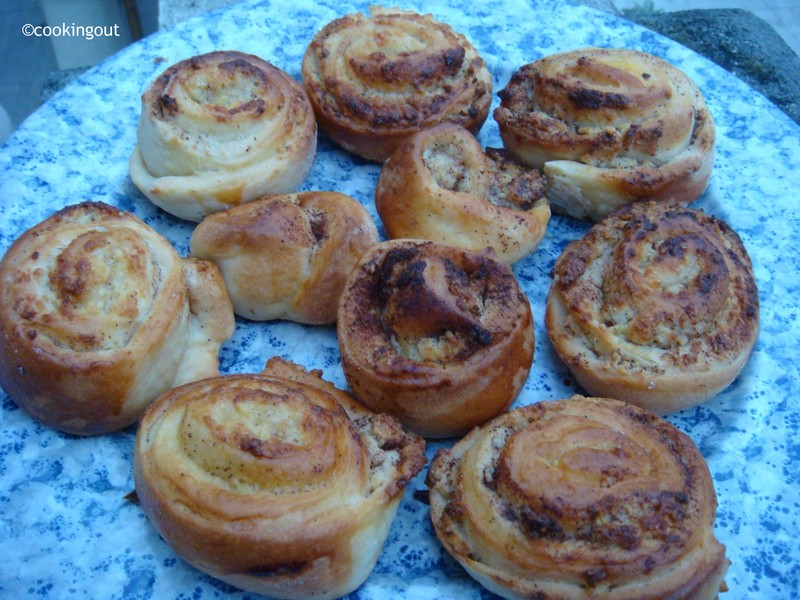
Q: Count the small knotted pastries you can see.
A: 2